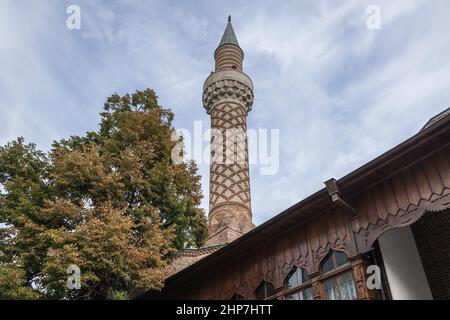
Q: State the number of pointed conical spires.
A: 1